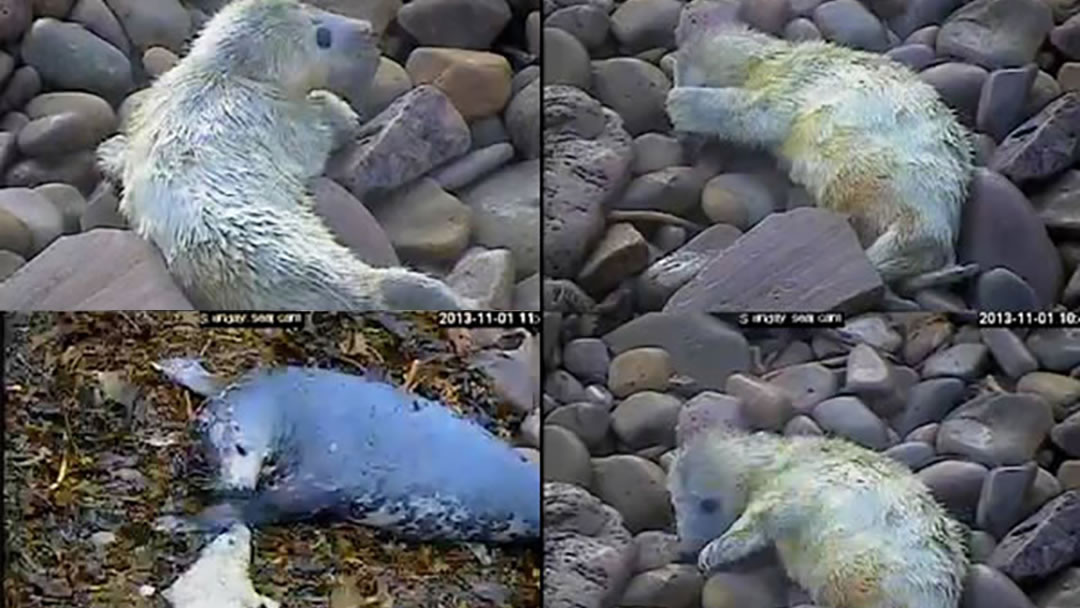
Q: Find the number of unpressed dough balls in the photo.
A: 0